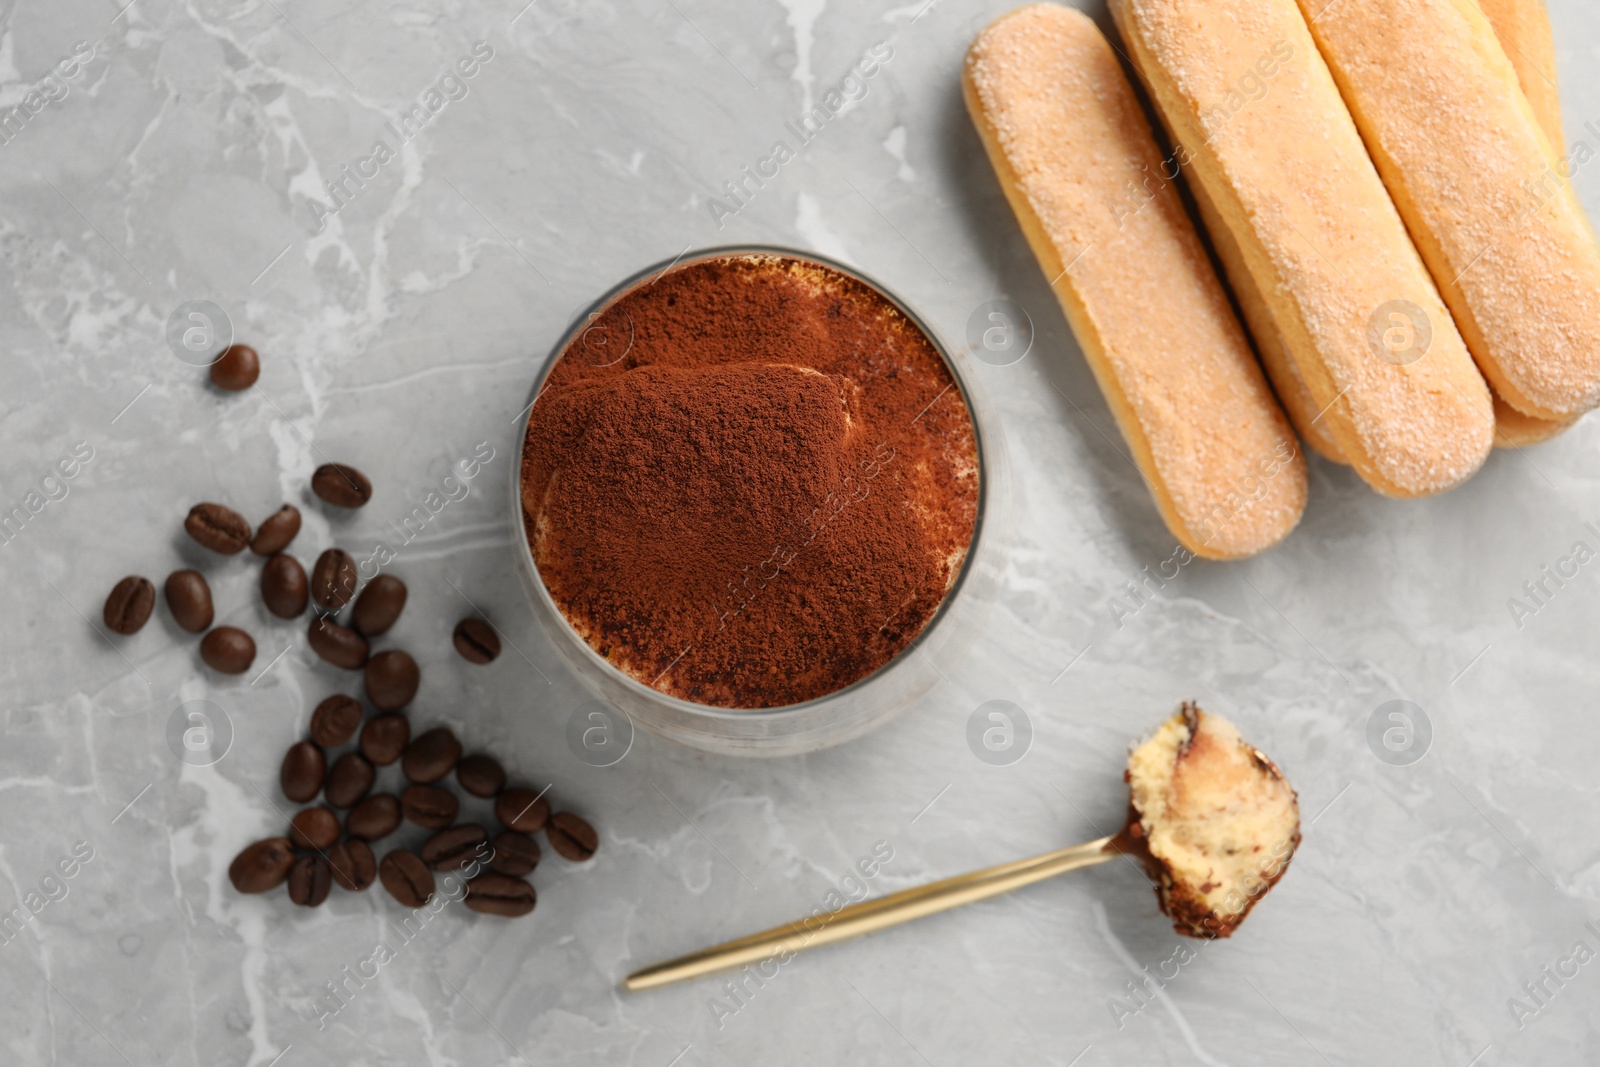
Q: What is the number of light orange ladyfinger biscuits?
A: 5